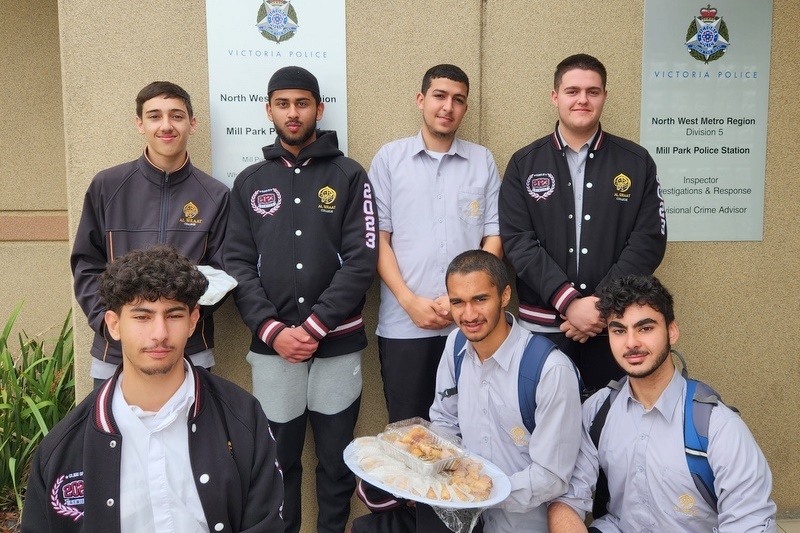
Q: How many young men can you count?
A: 7